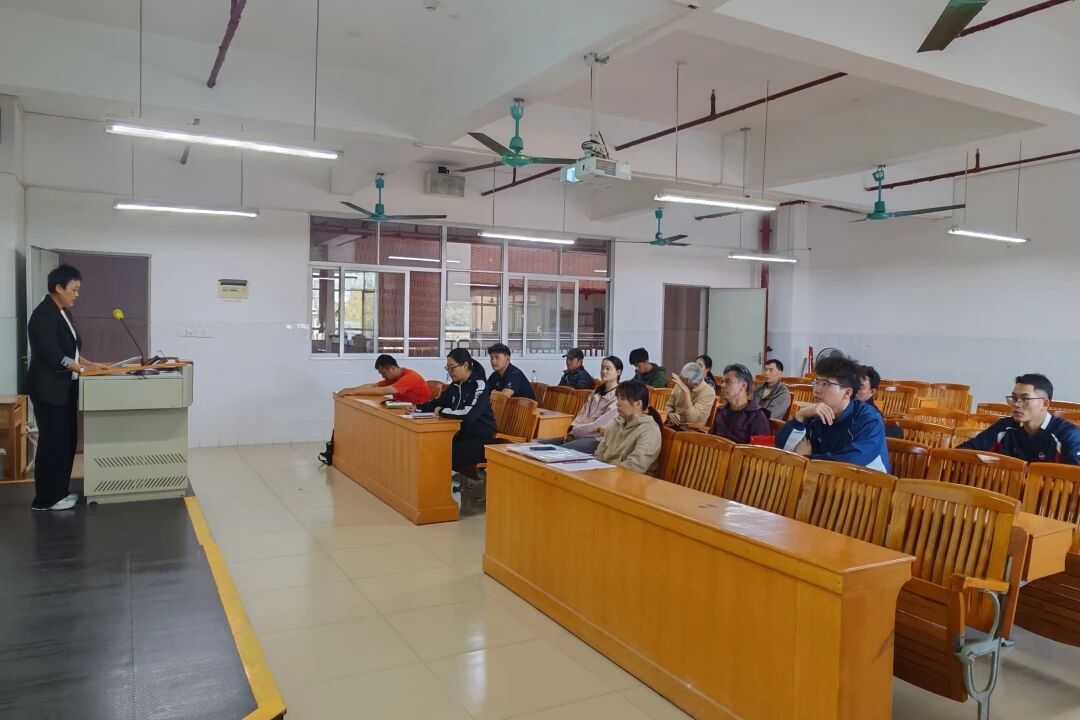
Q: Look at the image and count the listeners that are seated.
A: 14